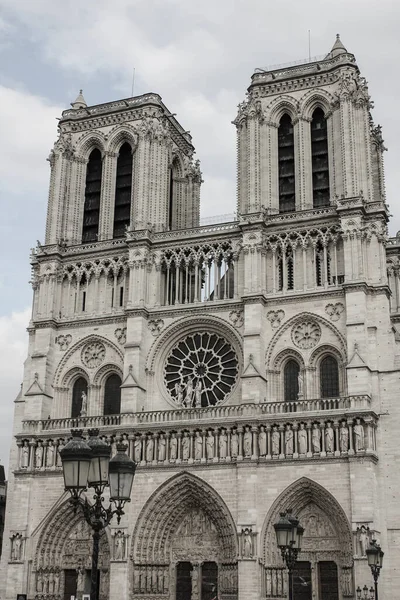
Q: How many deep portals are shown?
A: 3